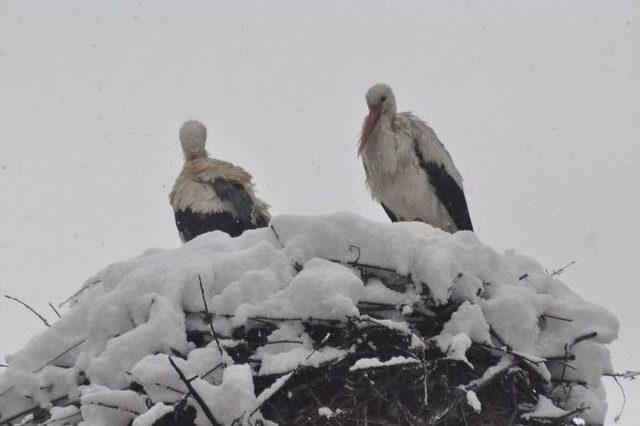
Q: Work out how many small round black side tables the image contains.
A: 0